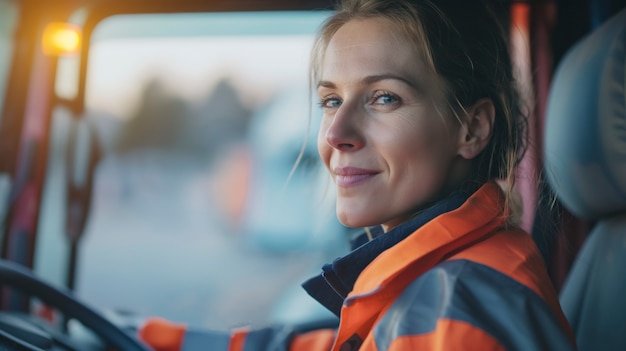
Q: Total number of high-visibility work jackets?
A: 1